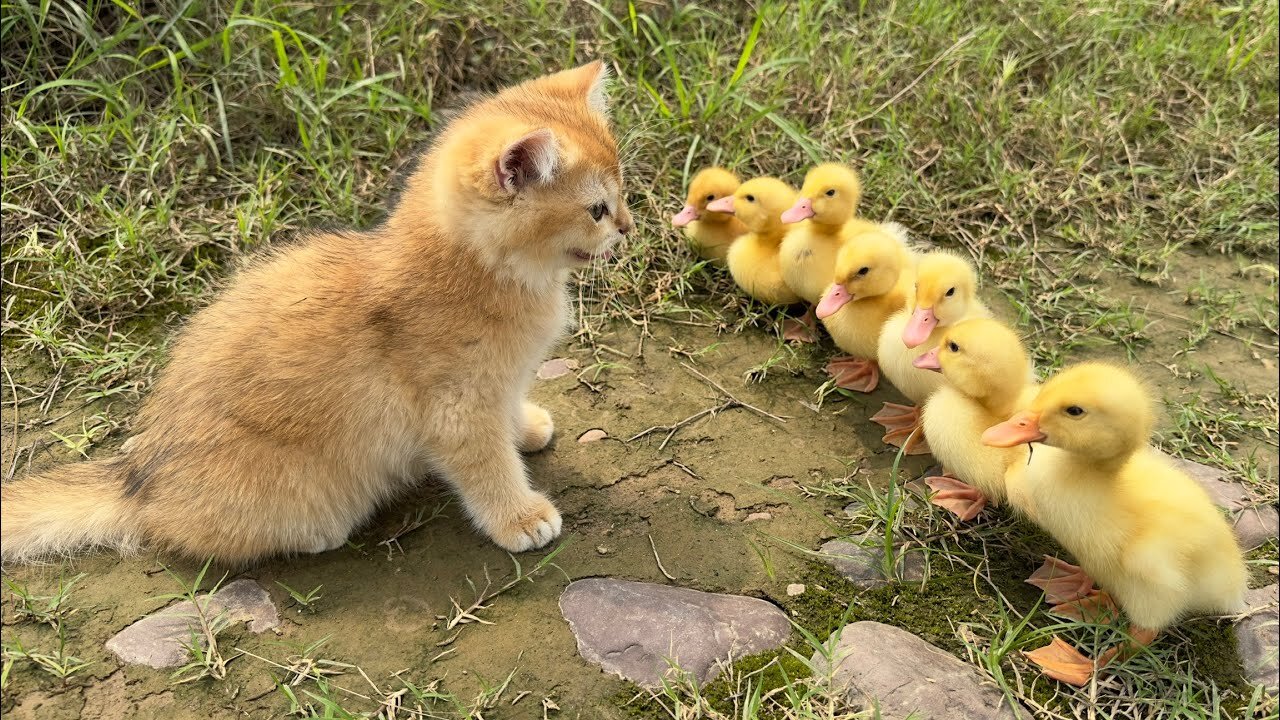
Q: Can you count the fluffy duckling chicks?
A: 7